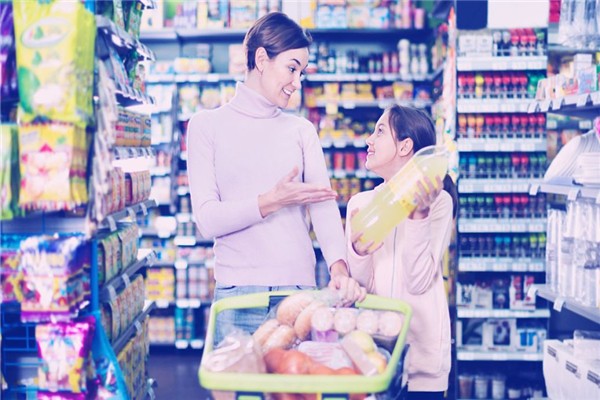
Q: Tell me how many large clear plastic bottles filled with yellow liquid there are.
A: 1